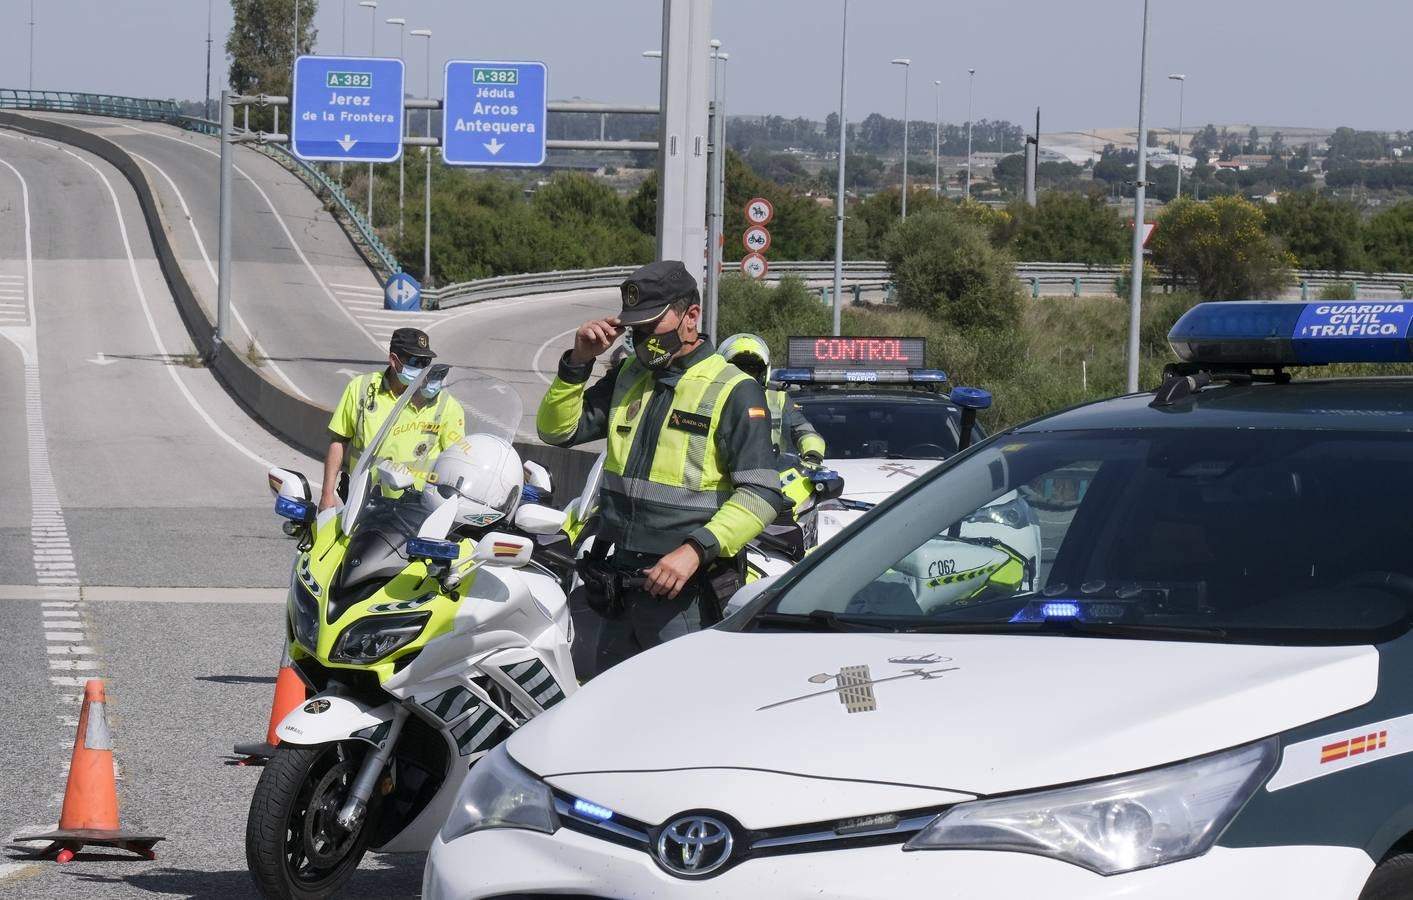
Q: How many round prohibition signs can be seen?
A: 3